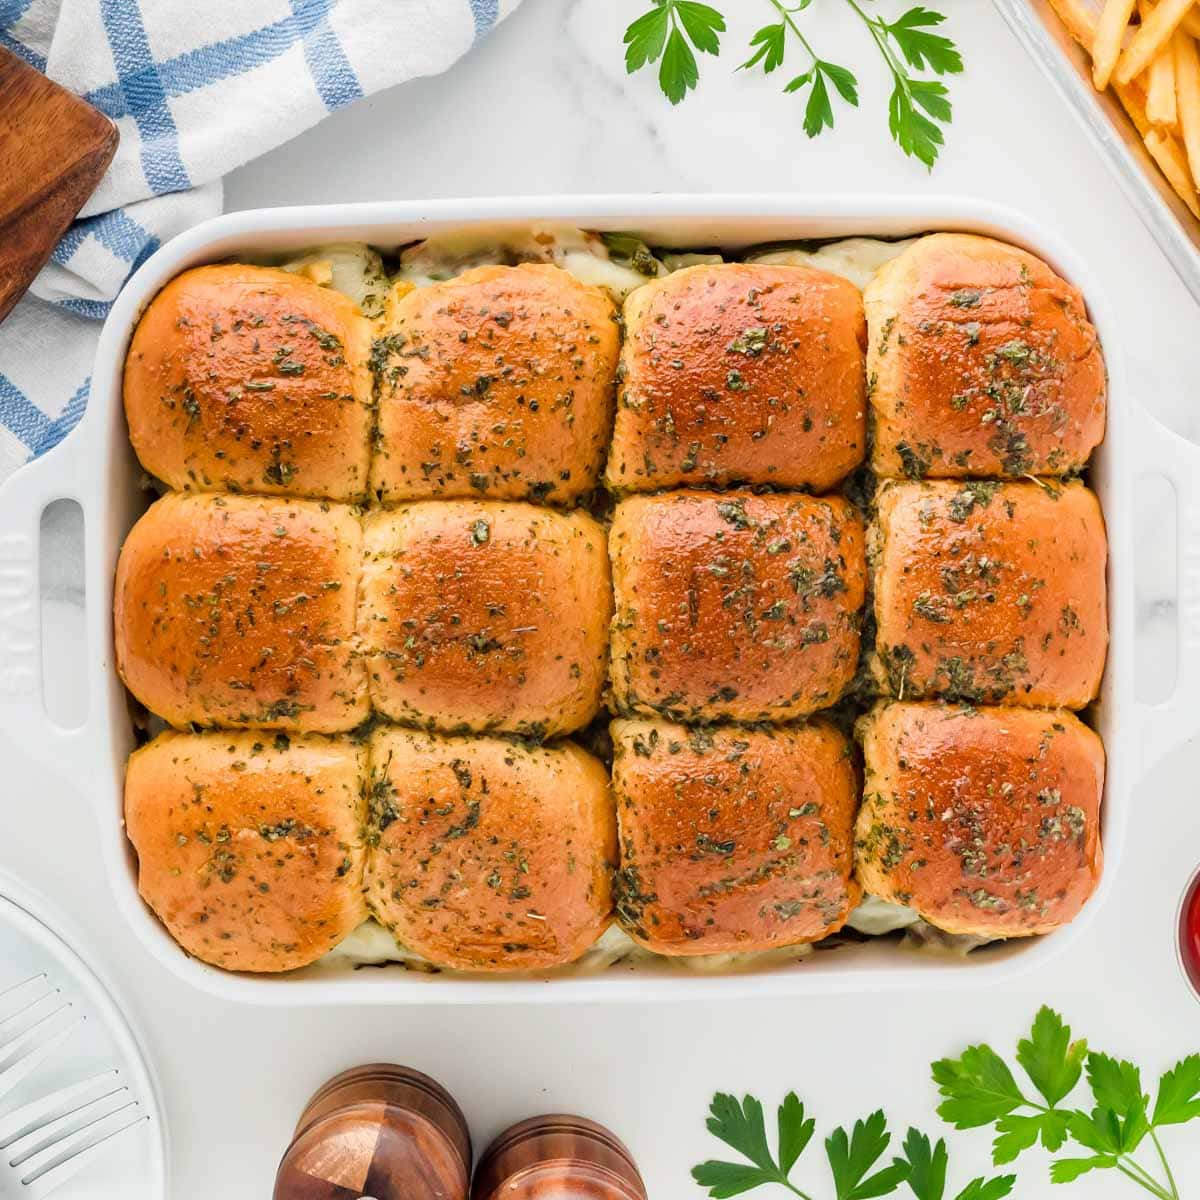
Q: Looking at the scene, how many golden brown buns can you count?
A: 12